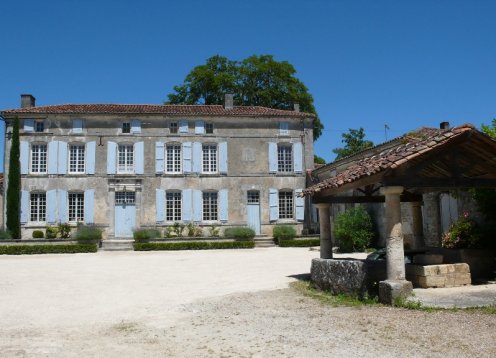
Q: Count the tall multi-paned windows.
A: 11